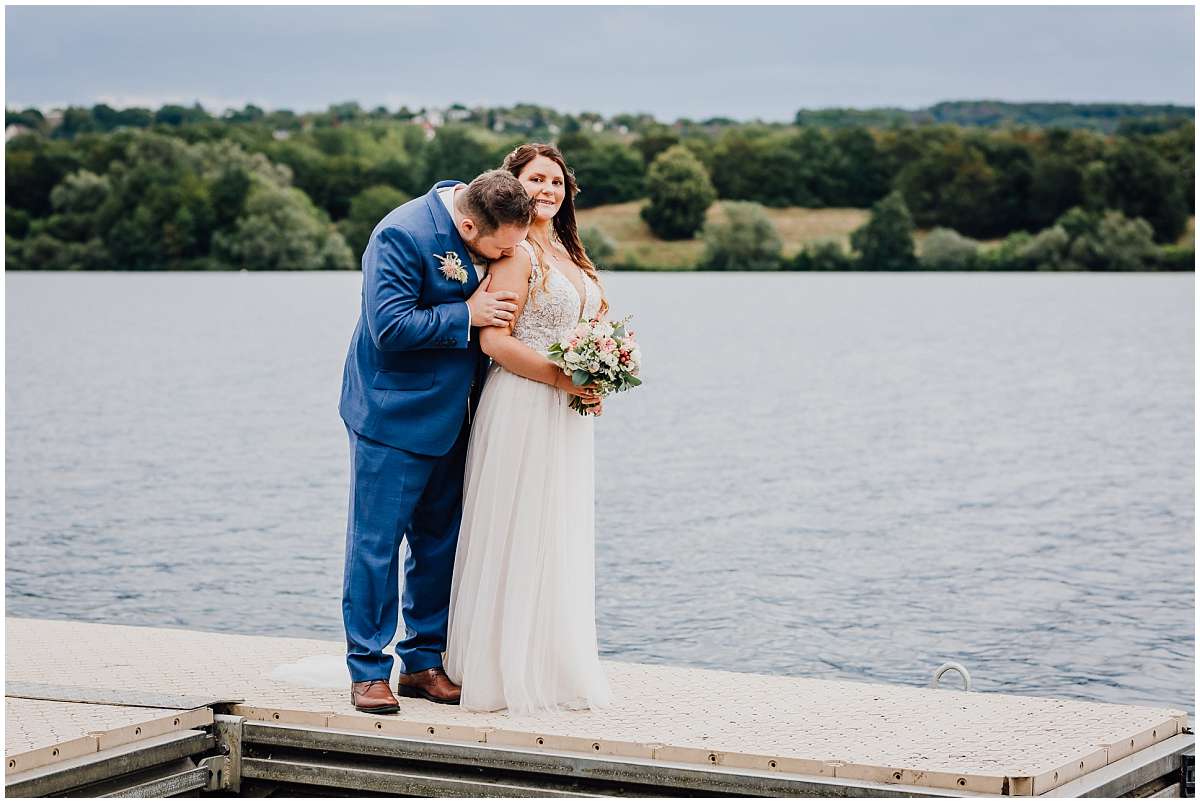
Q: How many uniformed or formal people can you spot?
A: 2